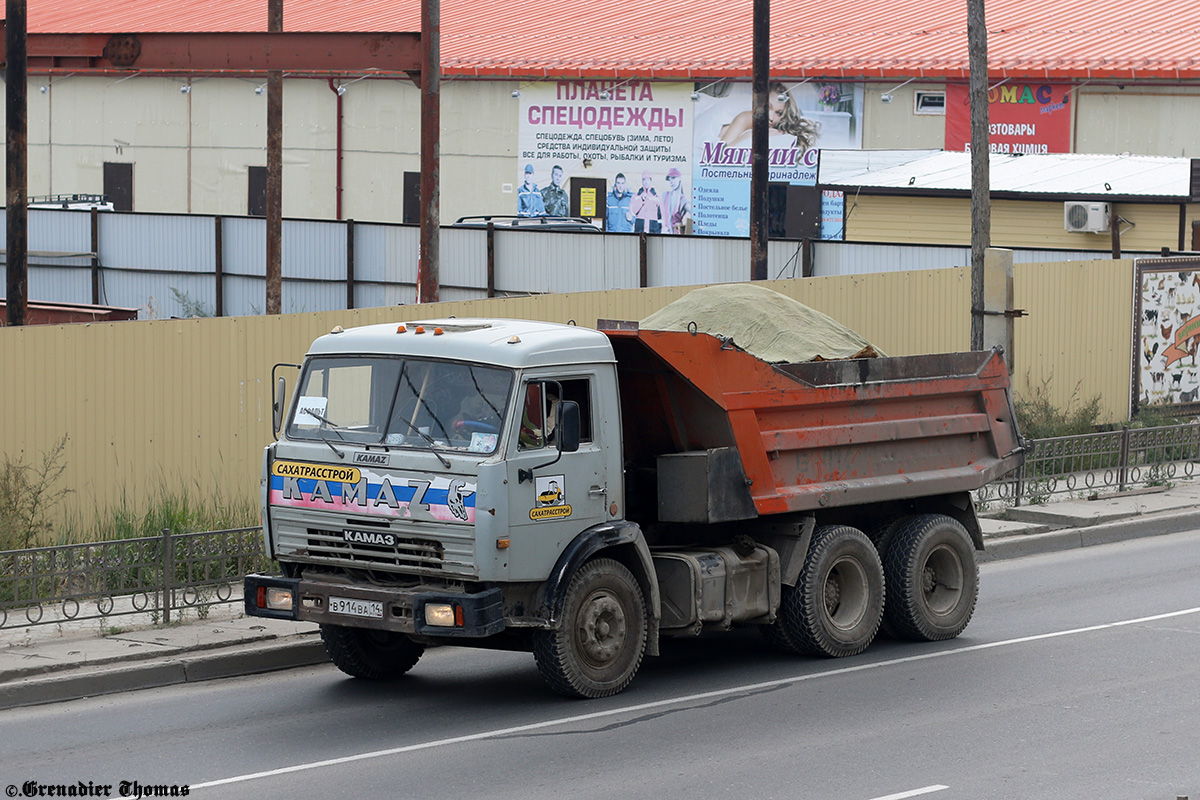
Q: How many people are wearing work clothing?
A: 5